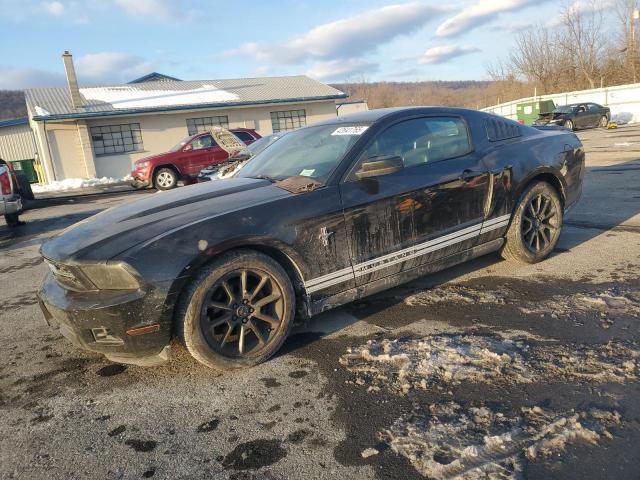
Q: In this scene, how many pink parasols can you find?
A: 0